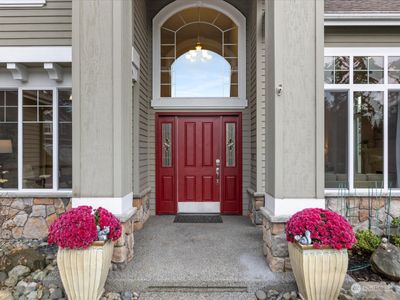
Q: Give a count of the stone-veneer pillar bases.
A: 2